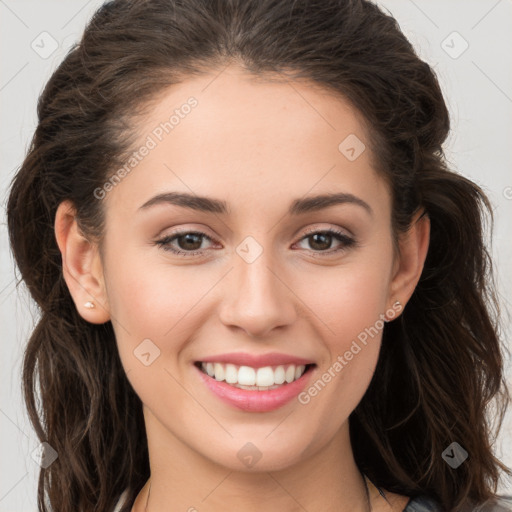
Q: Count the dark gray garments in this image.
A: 1